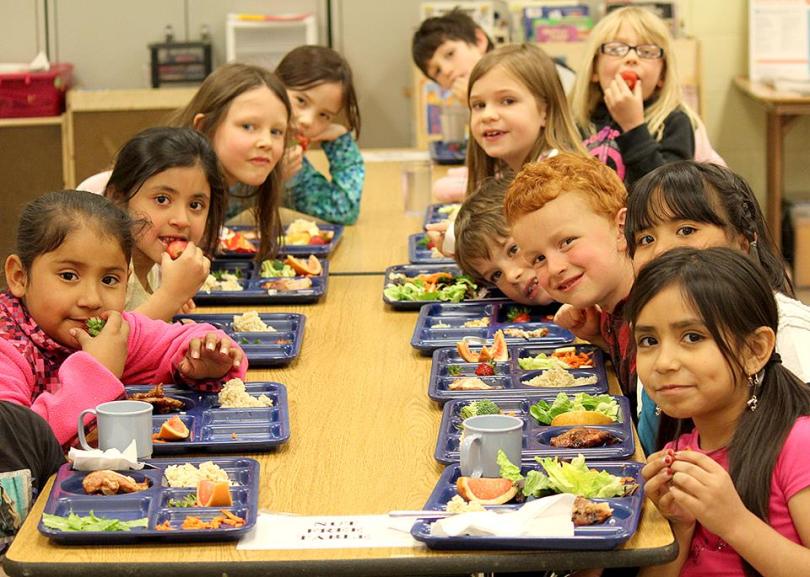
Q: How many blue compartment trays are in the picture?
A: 13